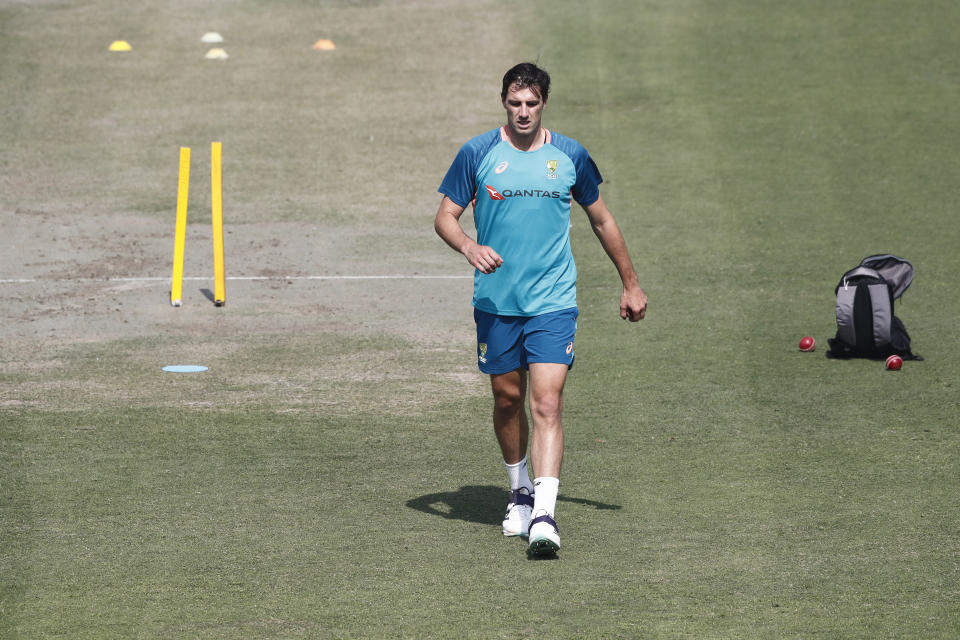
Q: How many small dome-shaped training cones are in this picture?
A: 4